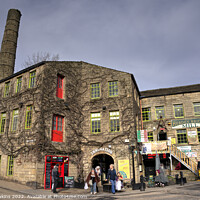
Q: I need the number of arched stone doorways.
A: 1